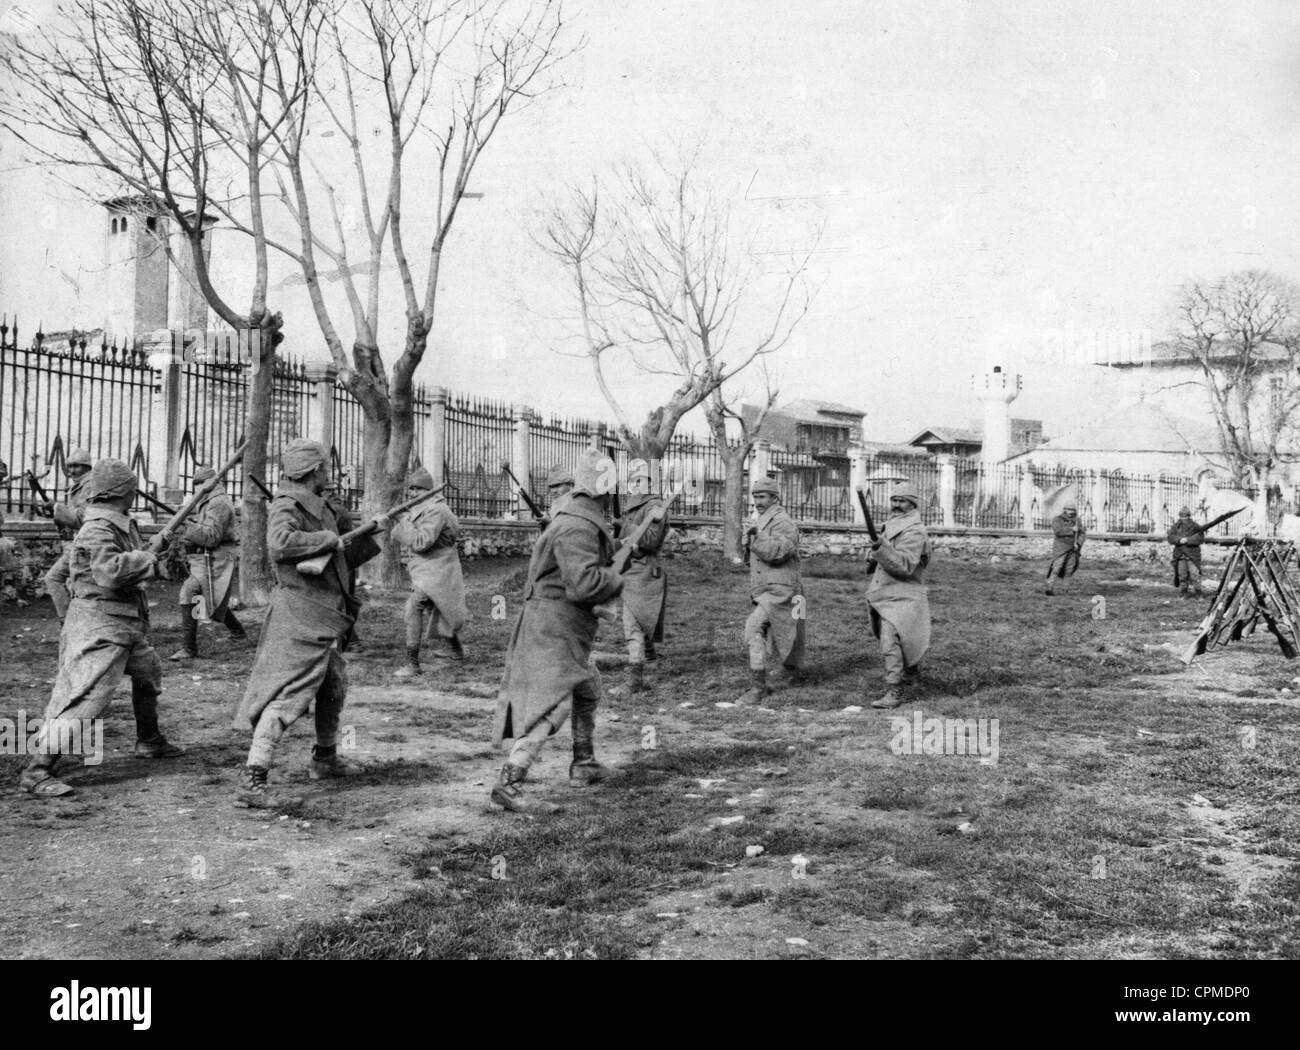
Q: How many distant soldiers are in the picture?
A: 2